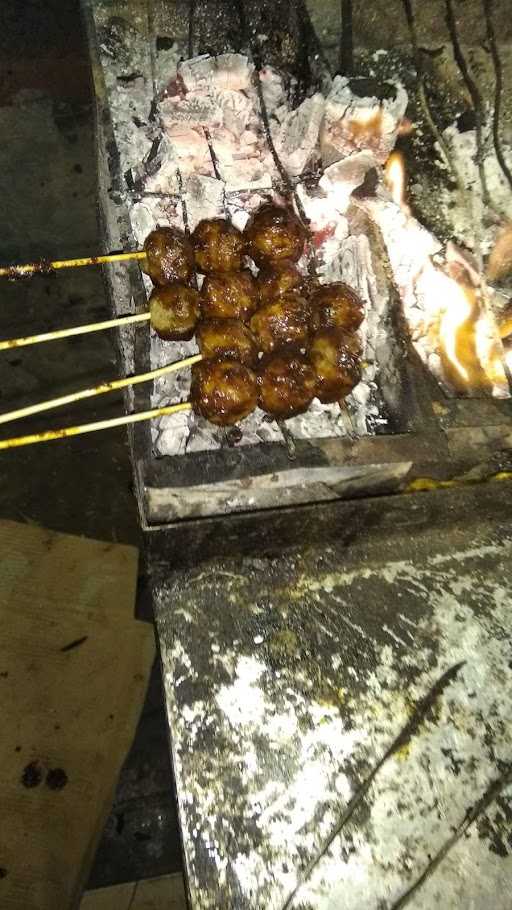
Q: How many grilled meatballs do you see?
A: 12